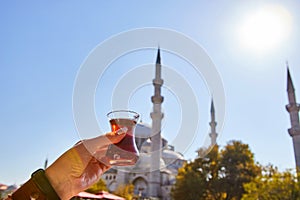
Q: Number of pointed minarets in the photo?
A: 3